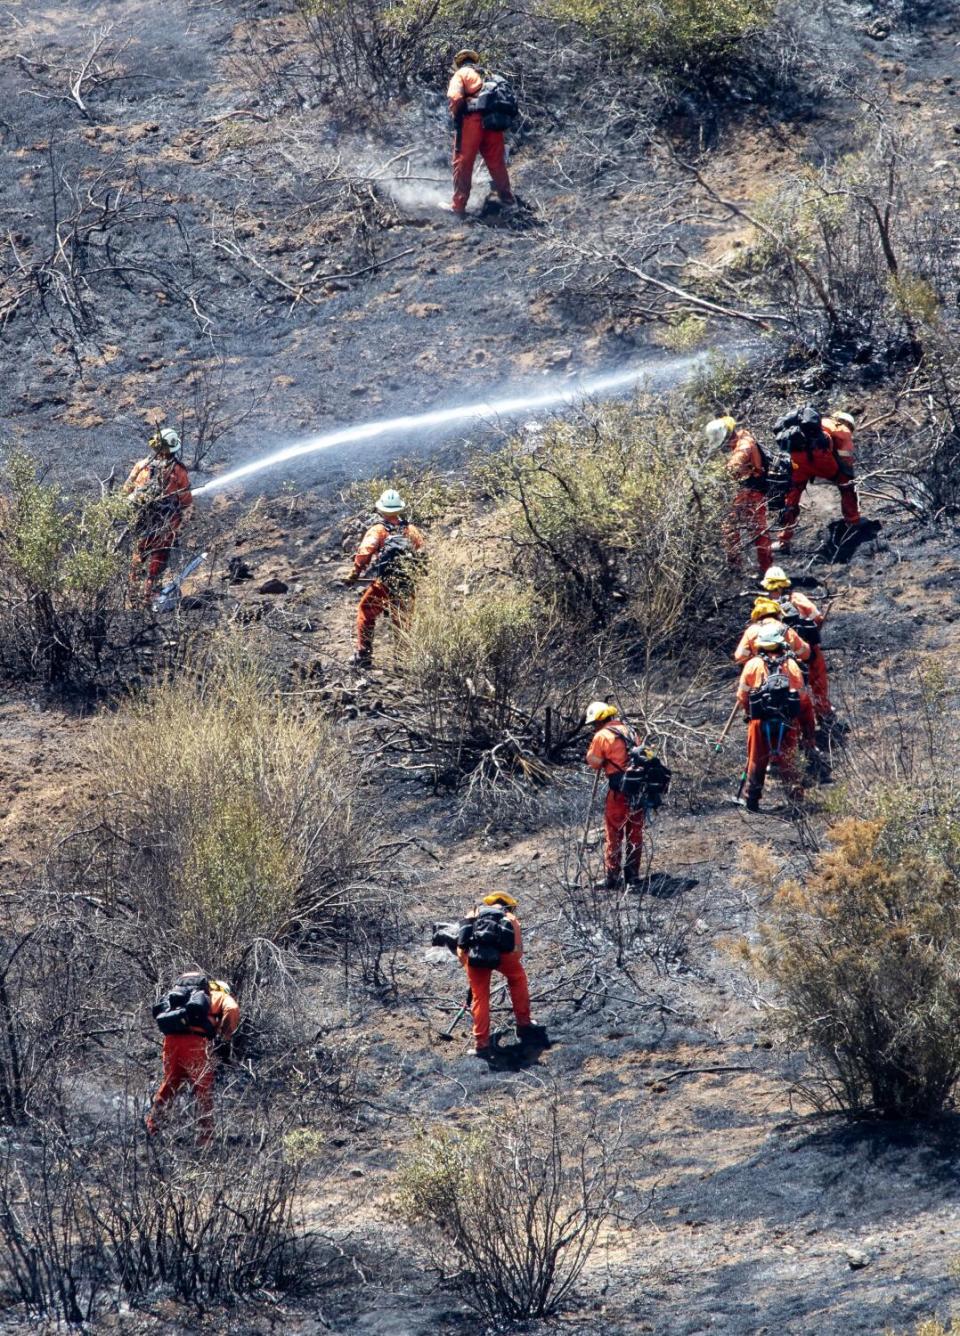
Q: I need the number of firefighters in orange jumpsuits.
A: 11